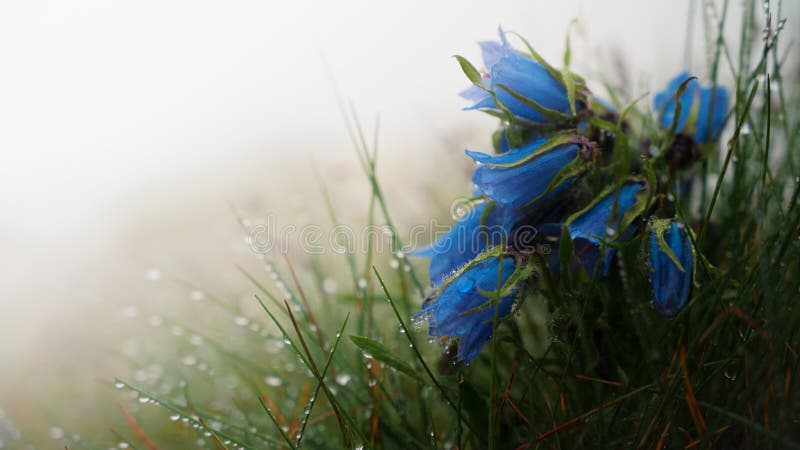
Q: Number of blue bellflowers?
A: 7